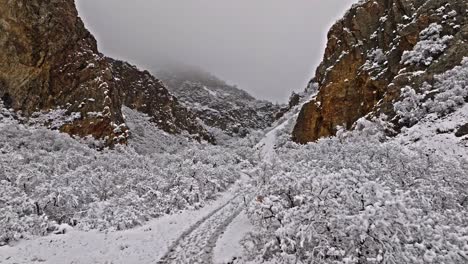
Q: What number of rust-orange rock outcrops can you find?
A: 2